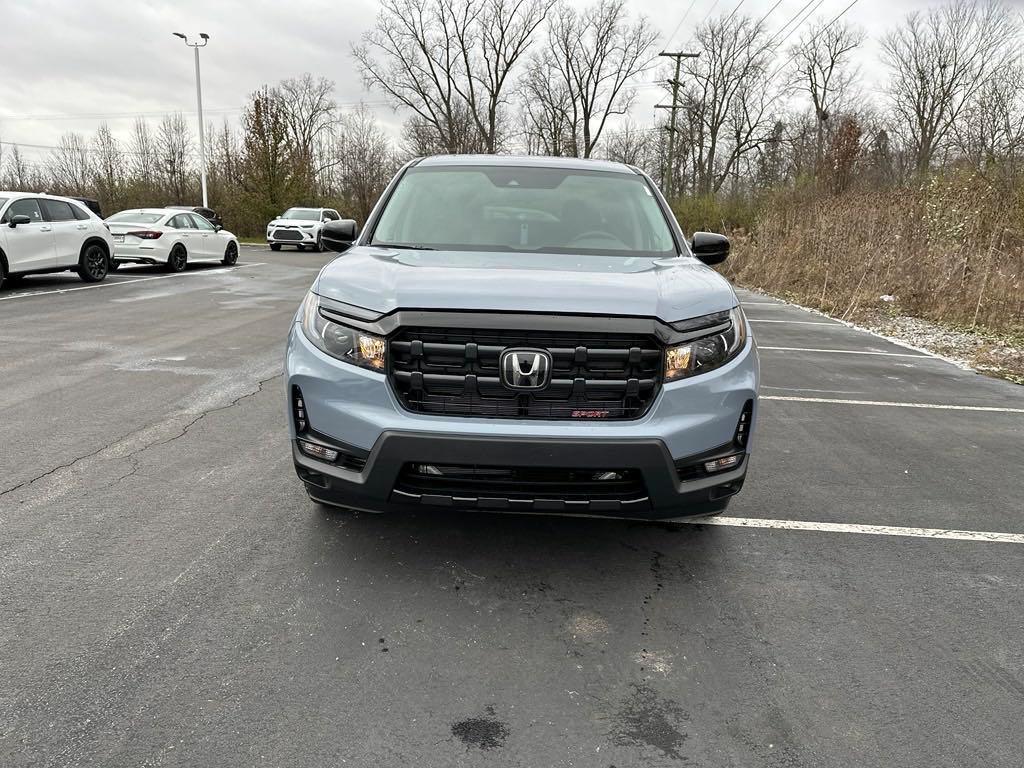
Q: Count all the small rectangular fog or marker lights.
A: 2